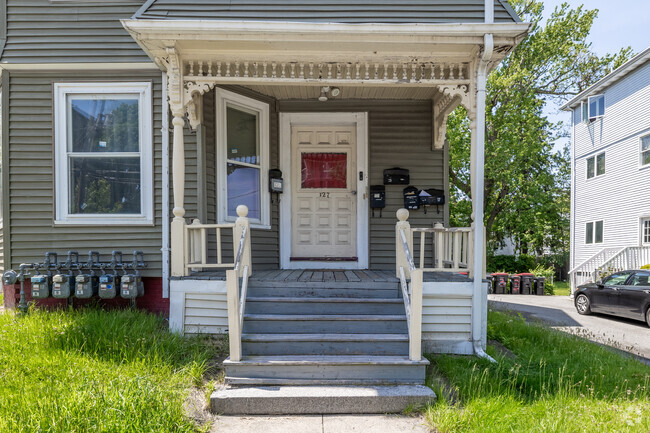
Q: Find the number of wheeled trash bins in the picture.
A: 5